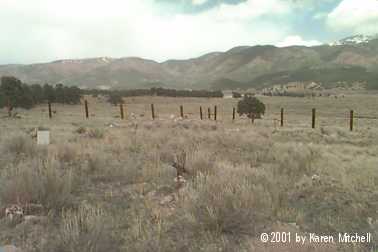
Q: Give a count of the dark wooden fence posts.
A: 12